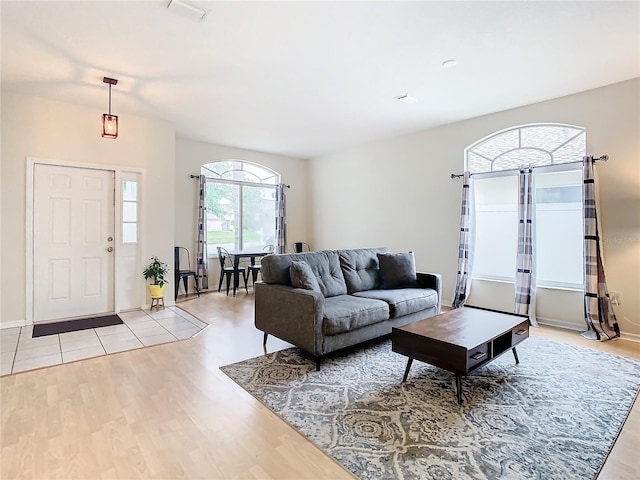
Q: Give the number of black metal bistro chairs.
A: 4